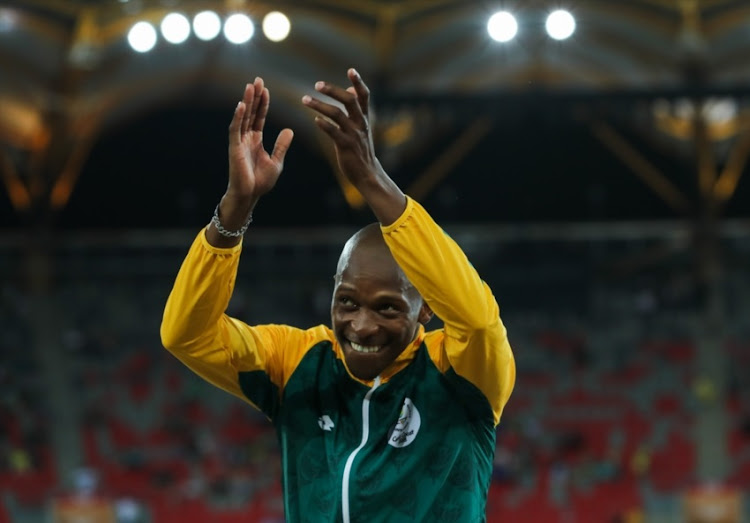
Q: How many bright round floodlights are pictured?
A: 7